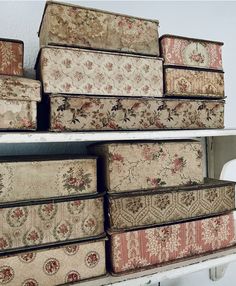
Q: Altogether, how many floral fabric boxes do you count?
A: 13